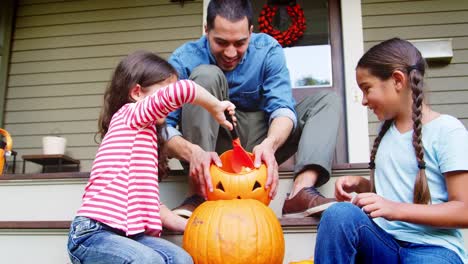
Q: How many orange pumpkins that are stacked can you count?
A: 2